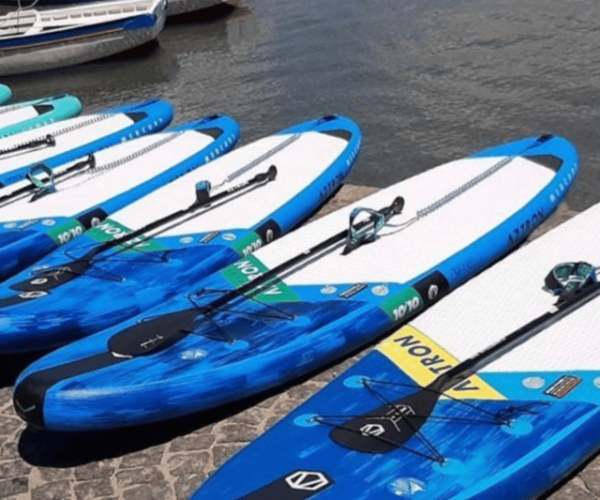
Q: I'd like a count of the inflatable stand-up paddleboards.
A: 7